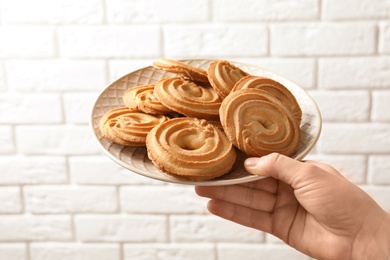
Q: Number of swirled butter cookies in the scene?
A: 8